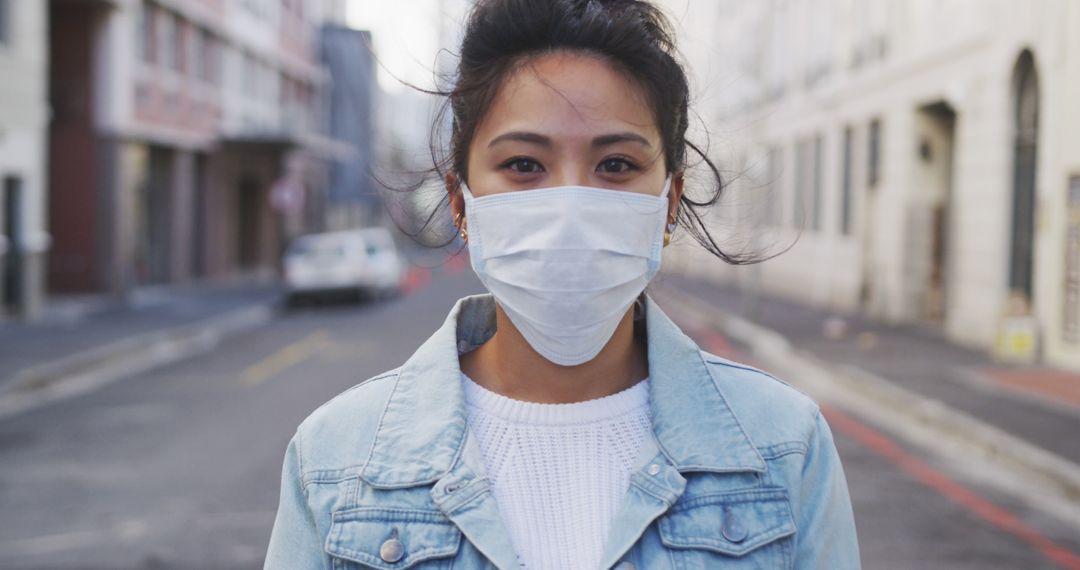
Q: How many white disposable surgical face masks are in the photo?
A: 1